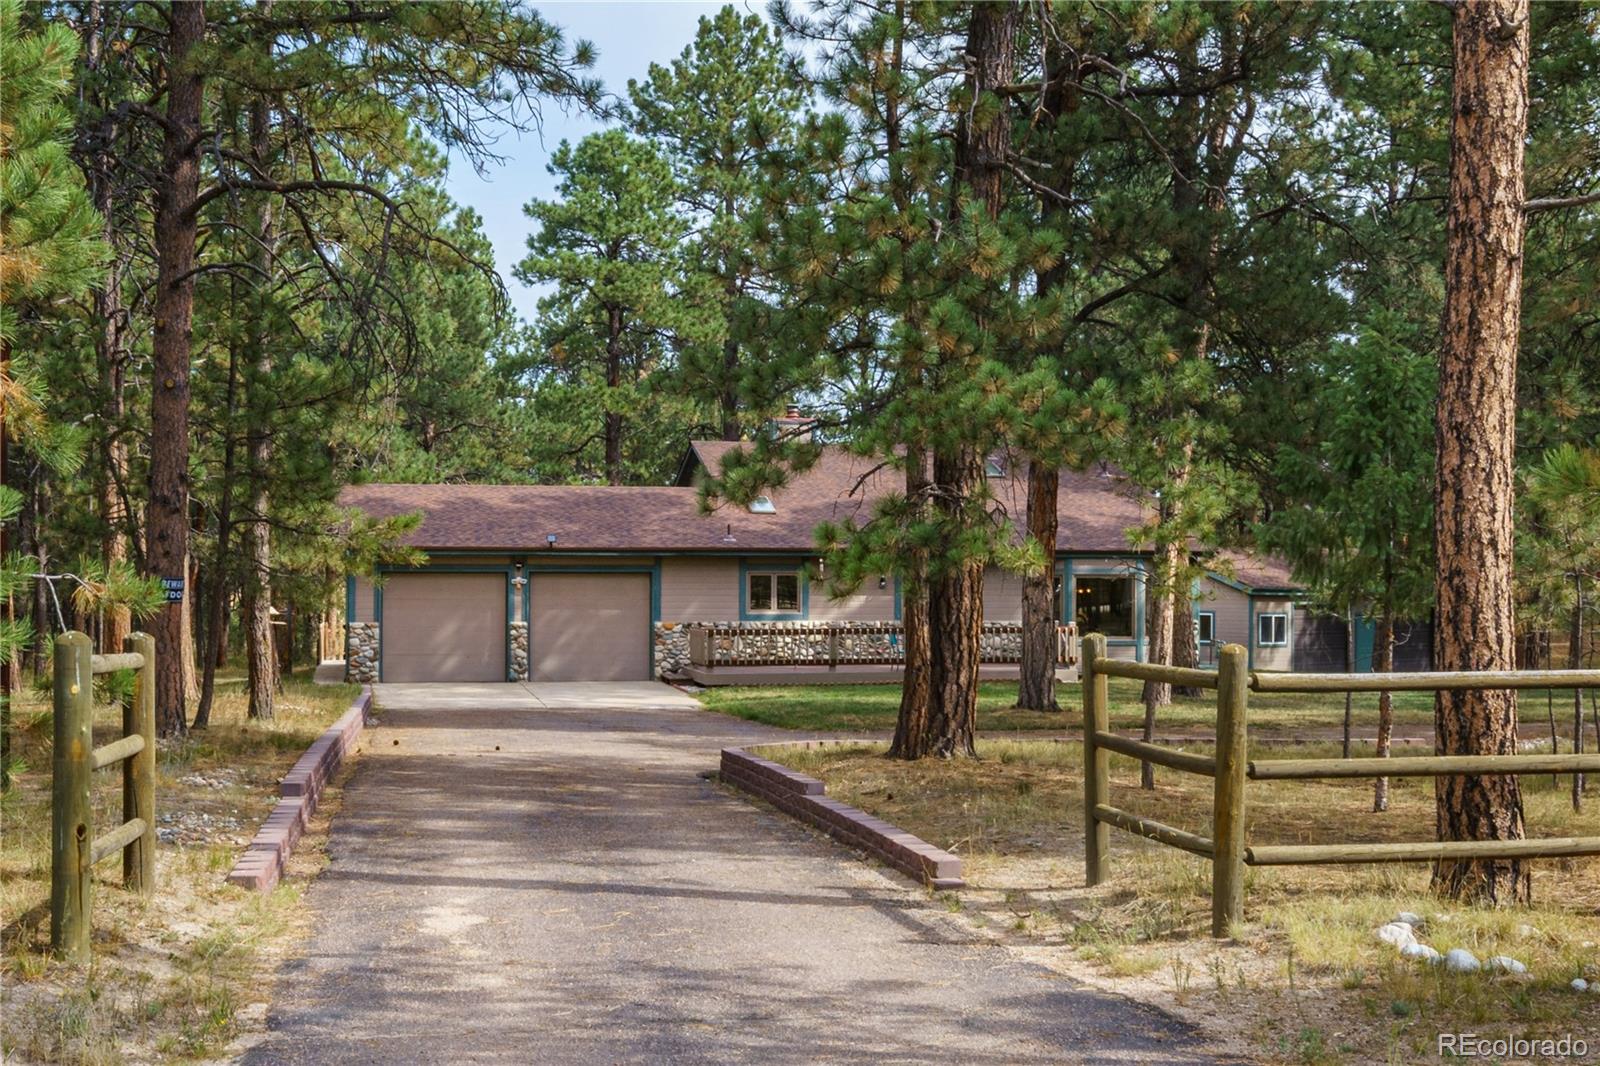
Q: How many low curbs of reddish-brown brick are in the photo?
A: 2